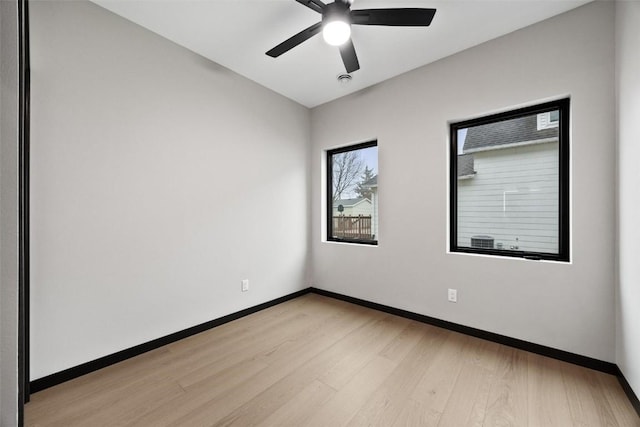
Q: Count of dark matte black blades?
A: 4